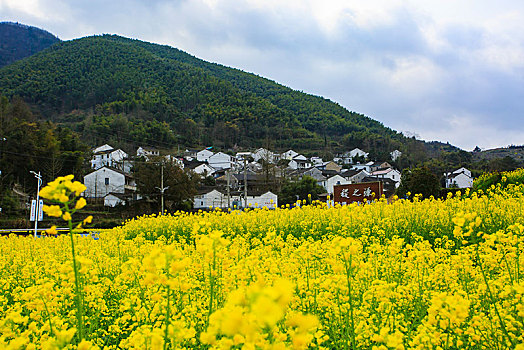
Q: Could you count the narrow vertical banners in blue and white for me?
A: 2